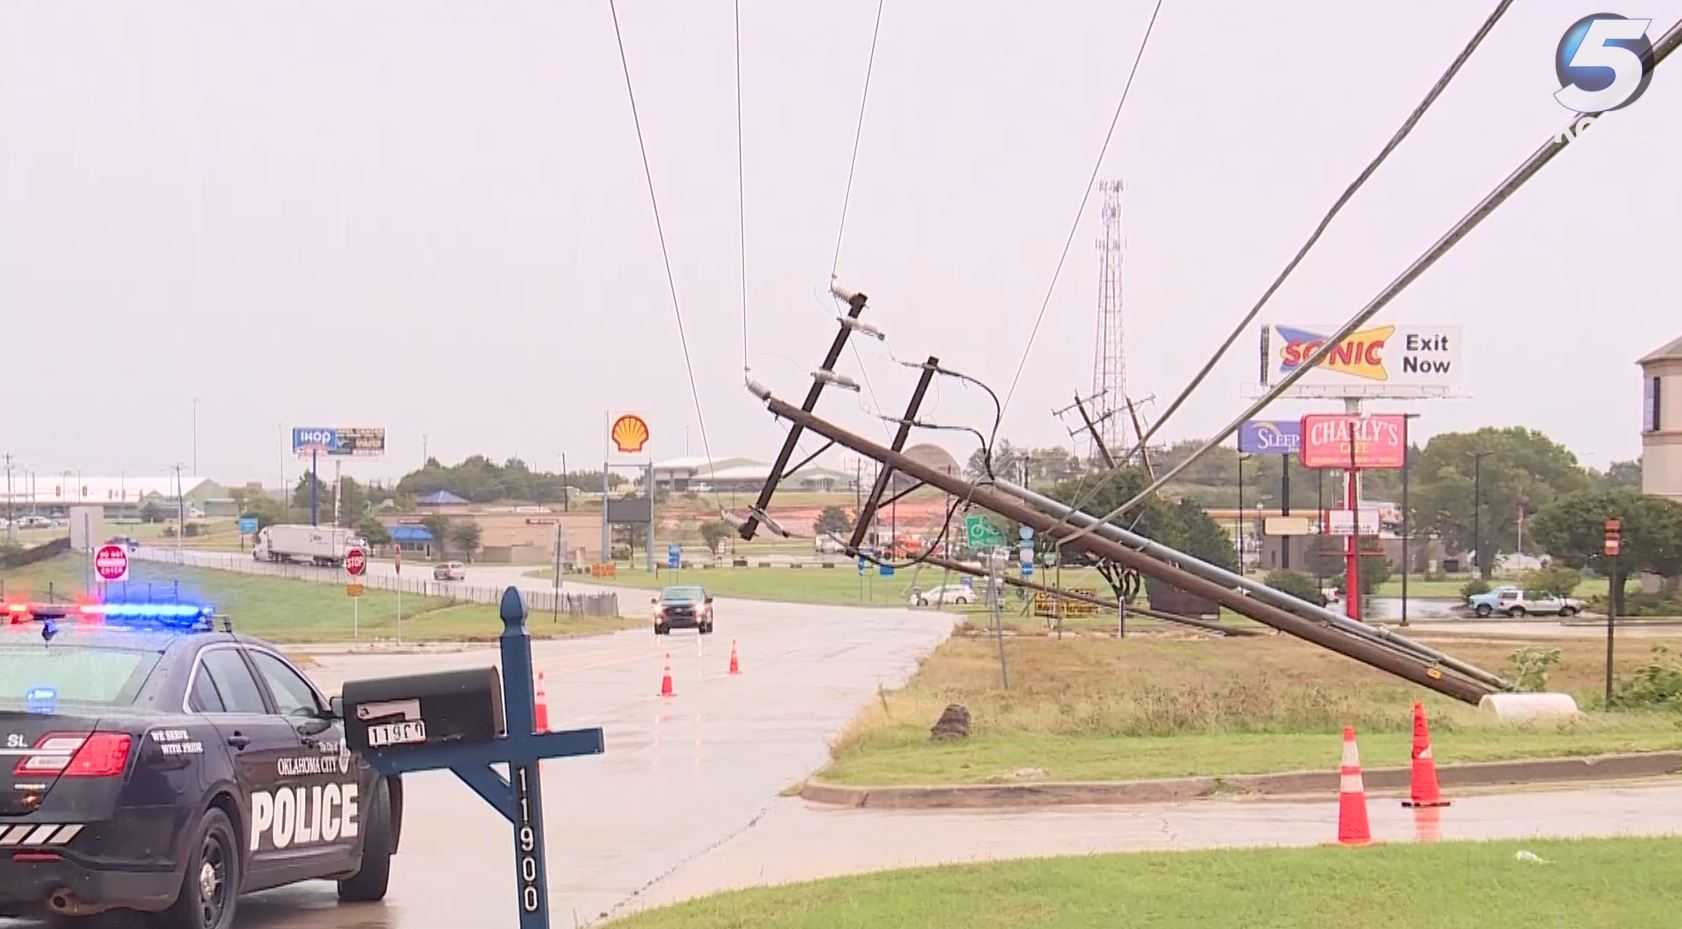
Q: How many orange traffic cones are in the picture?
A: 5